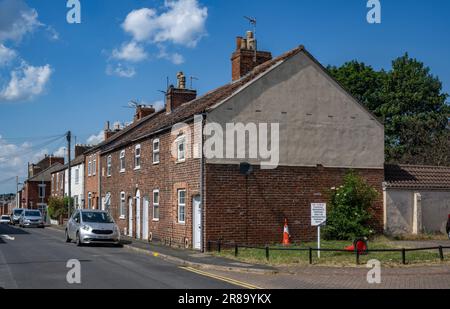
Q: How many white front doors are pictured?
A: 4